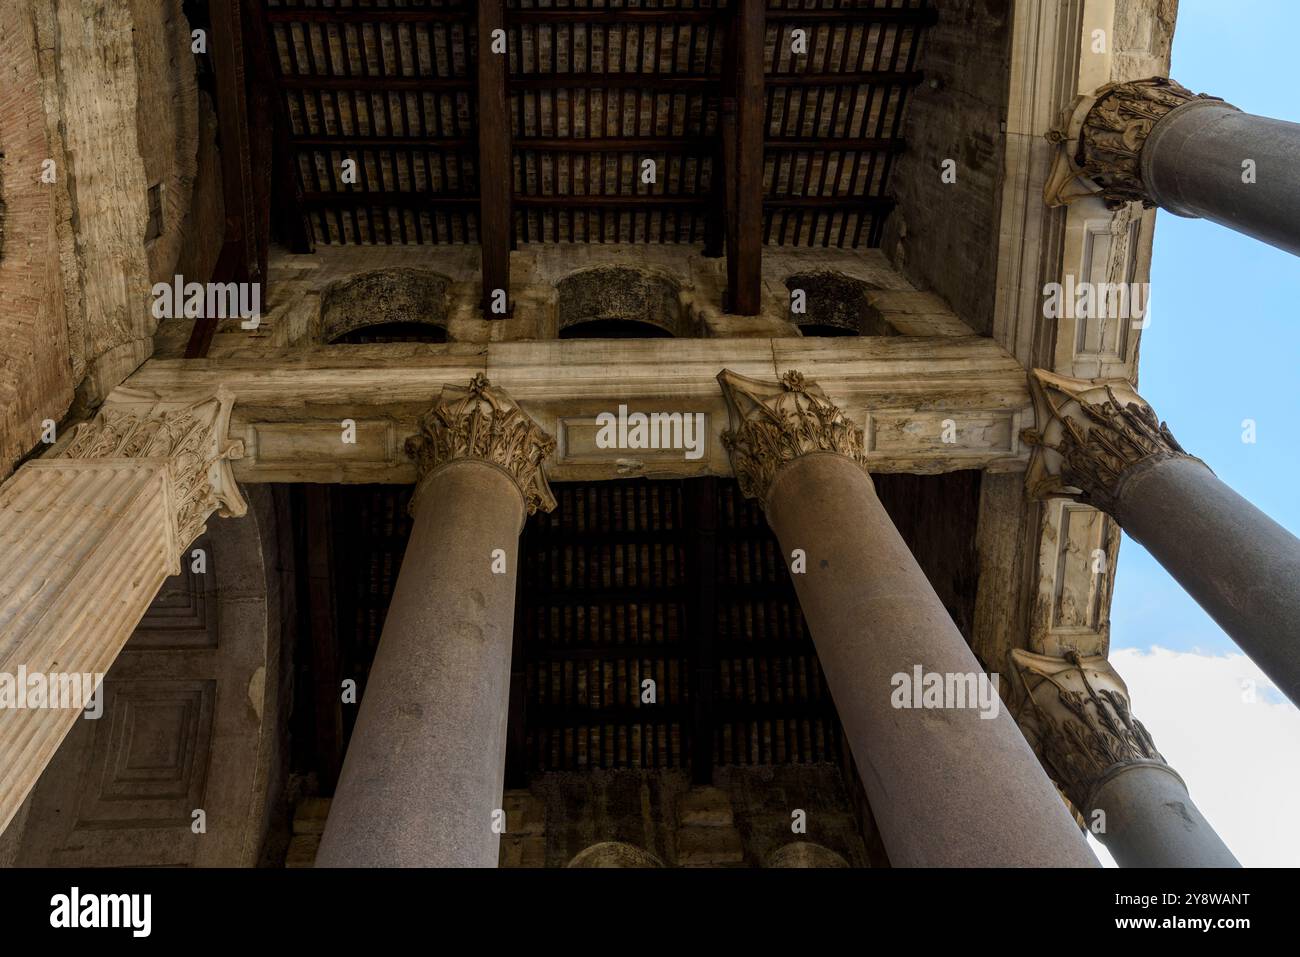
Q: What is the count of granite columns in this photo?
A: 5